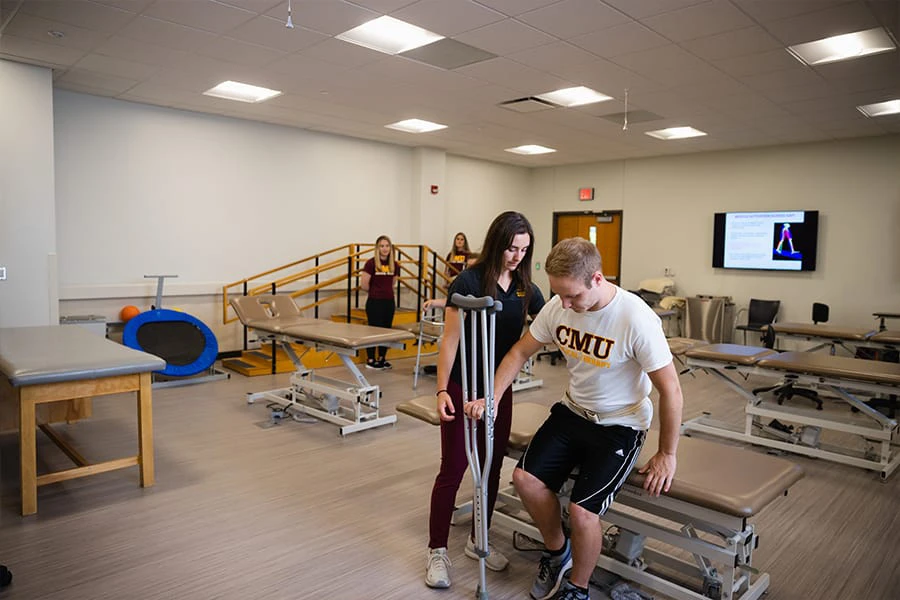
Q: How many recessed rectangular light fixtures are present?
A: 8